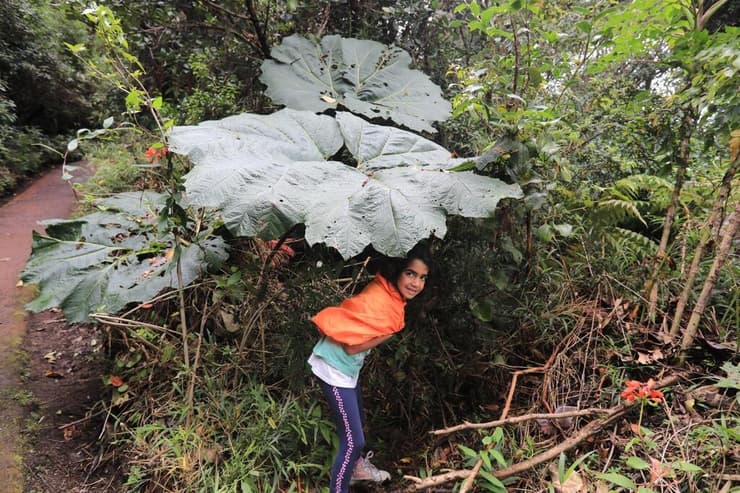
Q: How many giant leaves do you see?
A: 3